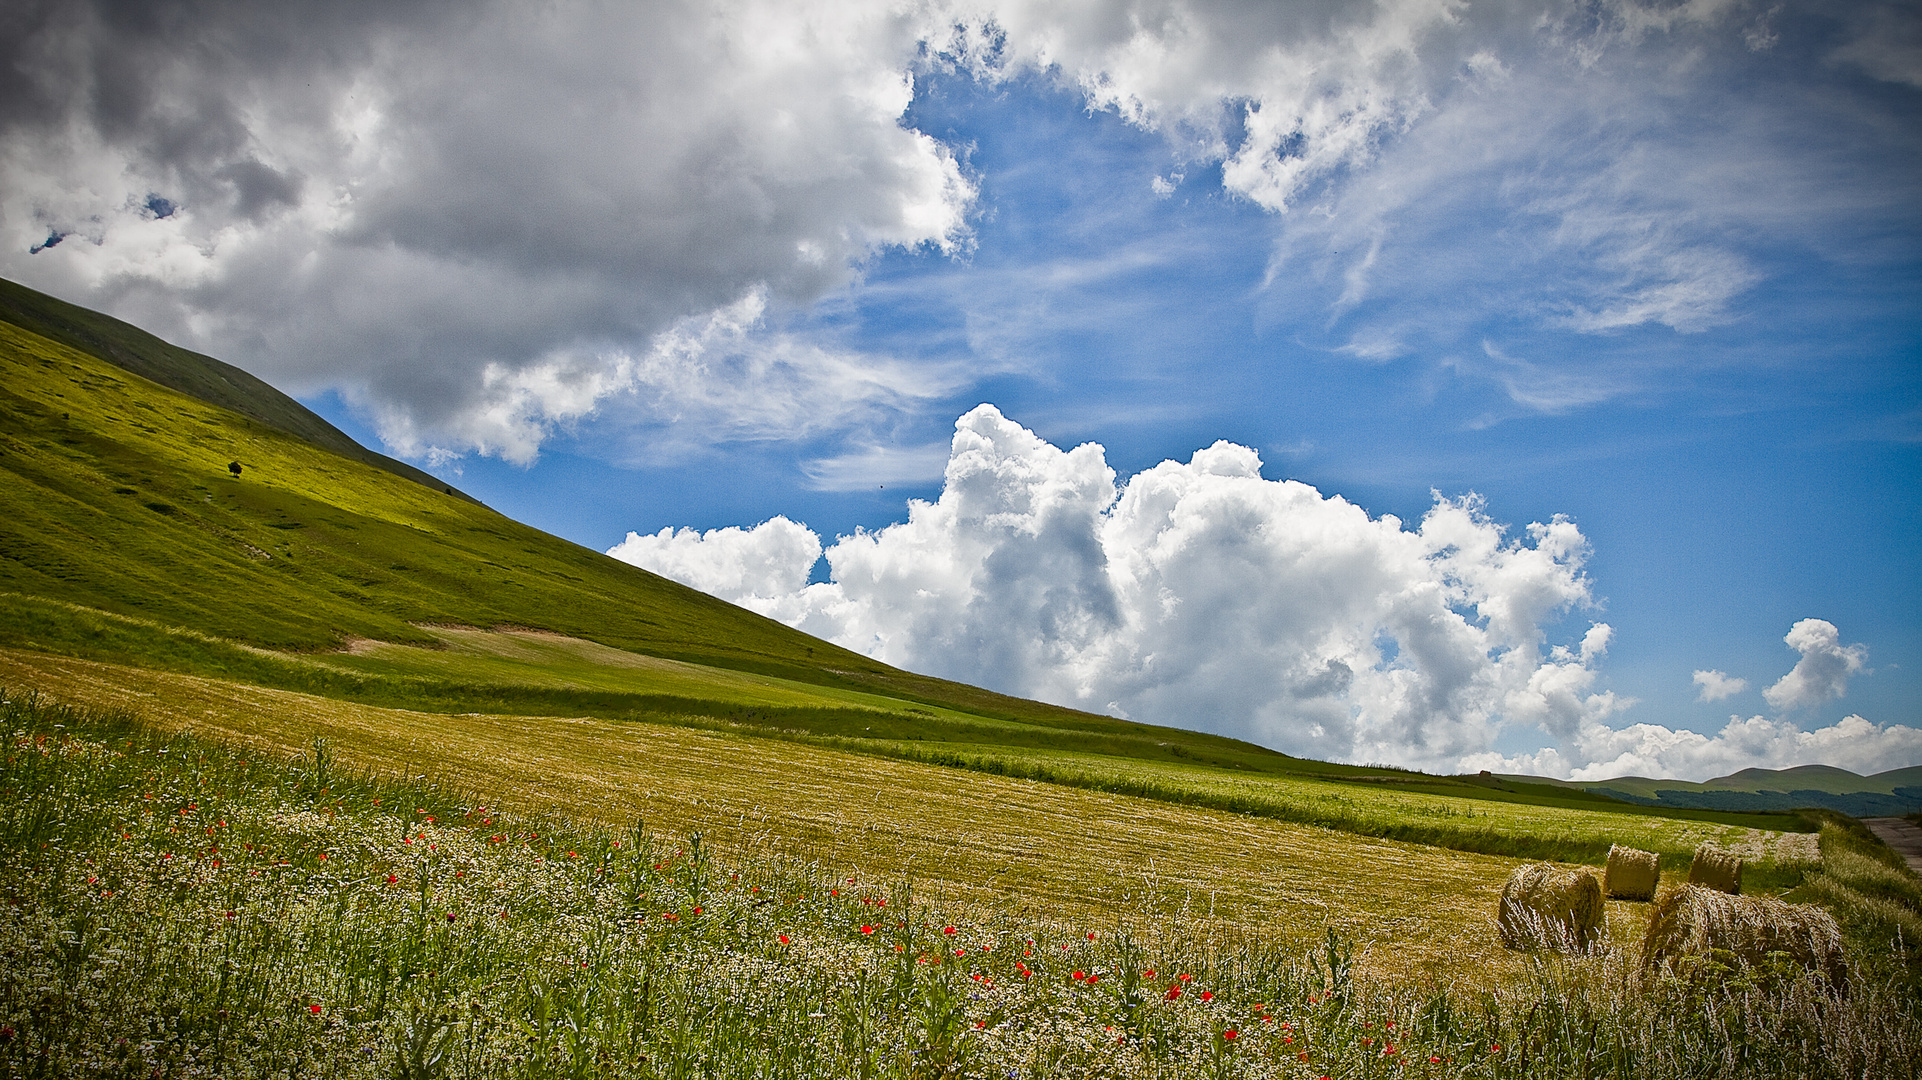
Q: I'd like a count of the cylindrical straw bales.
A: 4